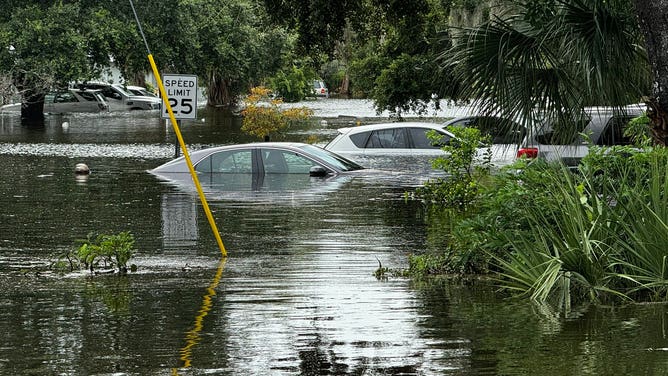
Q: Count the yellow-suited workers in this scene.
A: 0